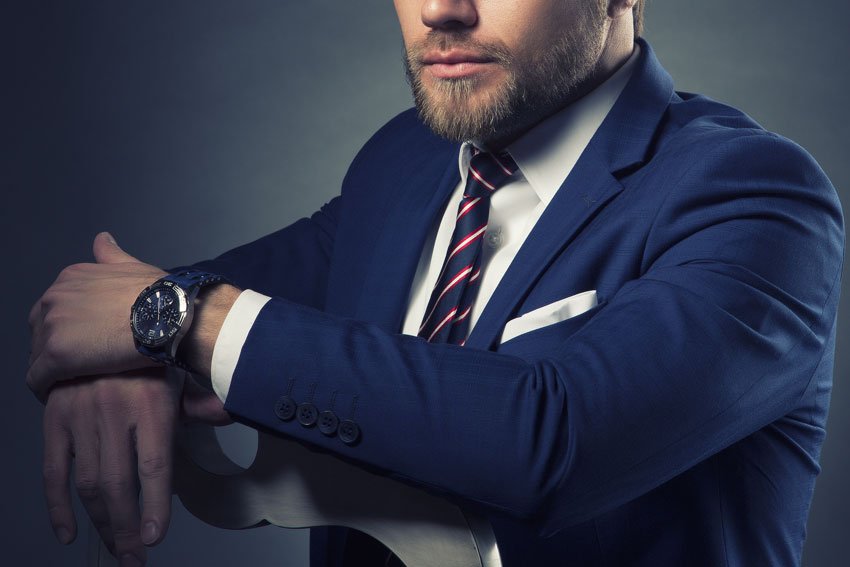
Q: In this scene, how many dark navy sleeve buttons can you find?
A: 4